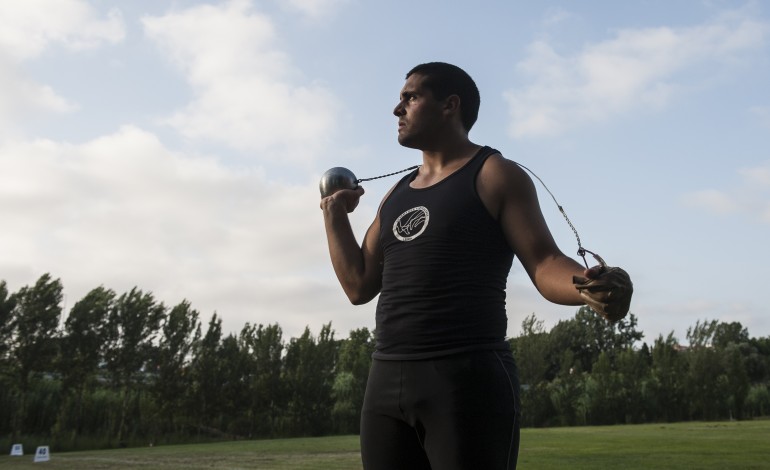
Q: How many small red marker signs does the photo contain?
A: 0